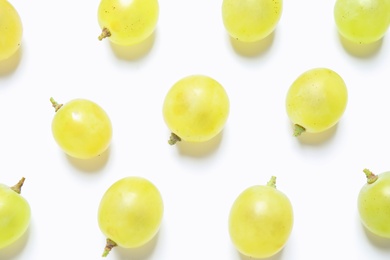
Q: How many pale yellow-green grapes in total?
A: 11